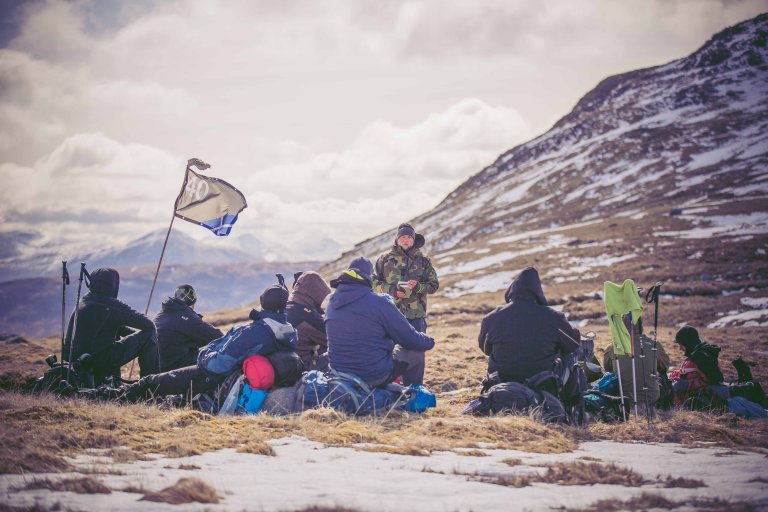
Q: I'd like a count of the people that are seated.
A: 8